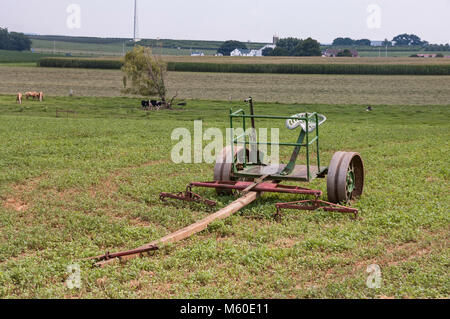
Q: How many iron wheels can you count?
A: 2